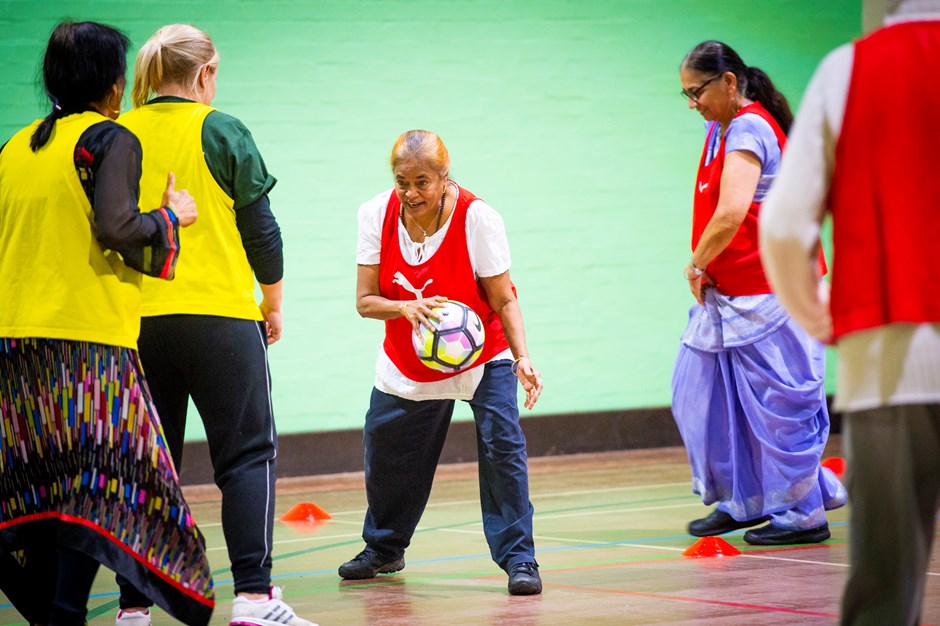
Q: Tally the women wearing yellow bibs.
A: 2